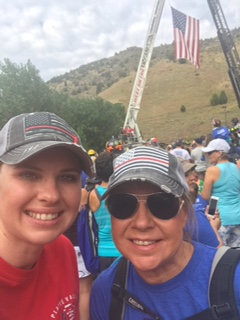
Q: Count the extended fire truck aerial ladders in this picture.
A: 2